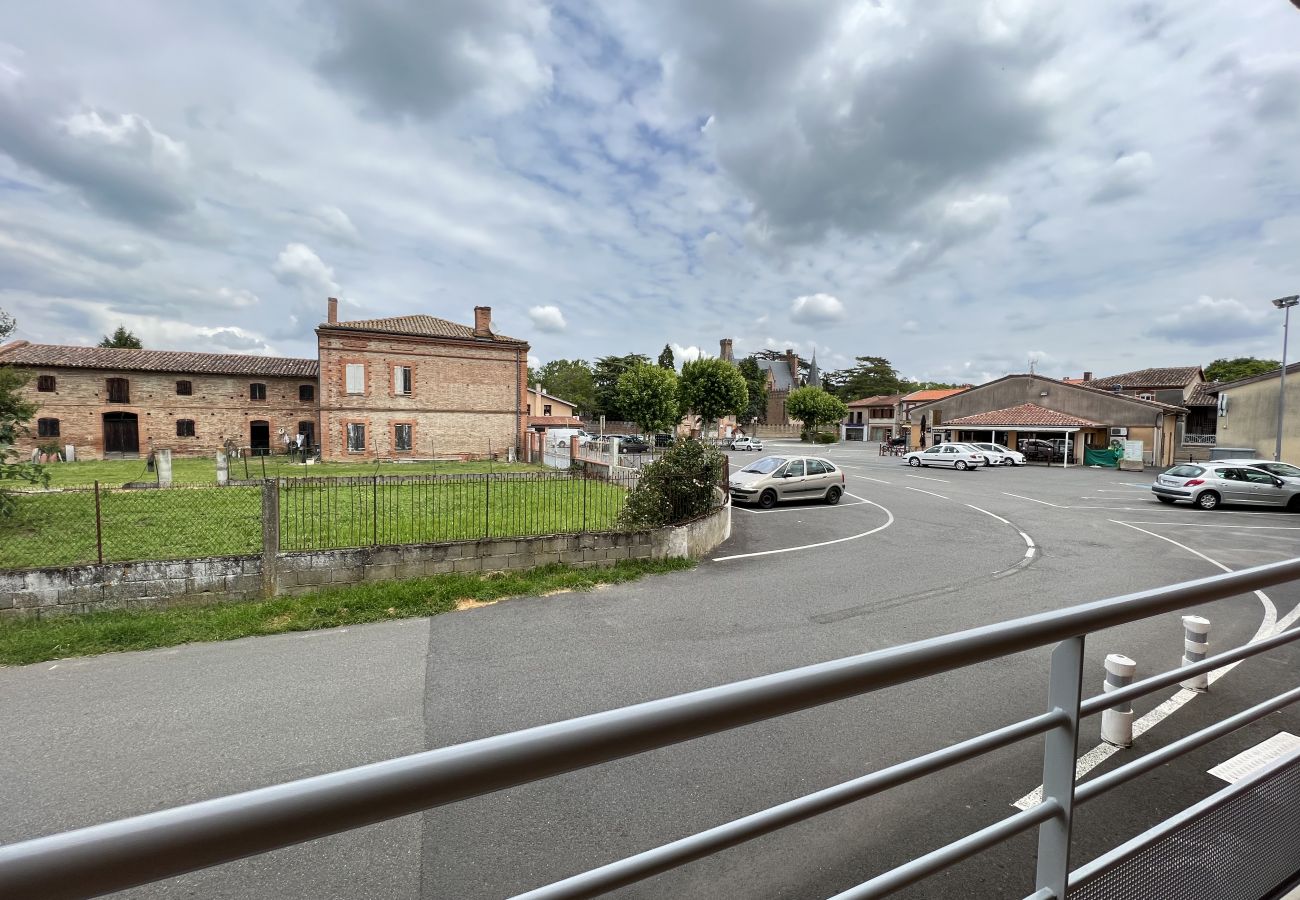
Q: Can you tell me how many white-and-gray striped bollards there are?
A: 2